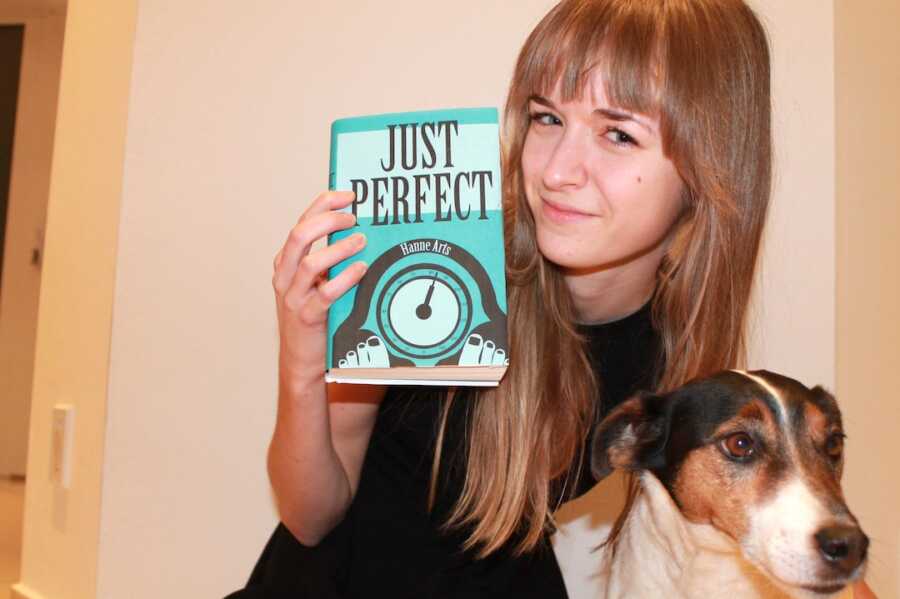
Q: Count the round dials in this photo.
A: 1